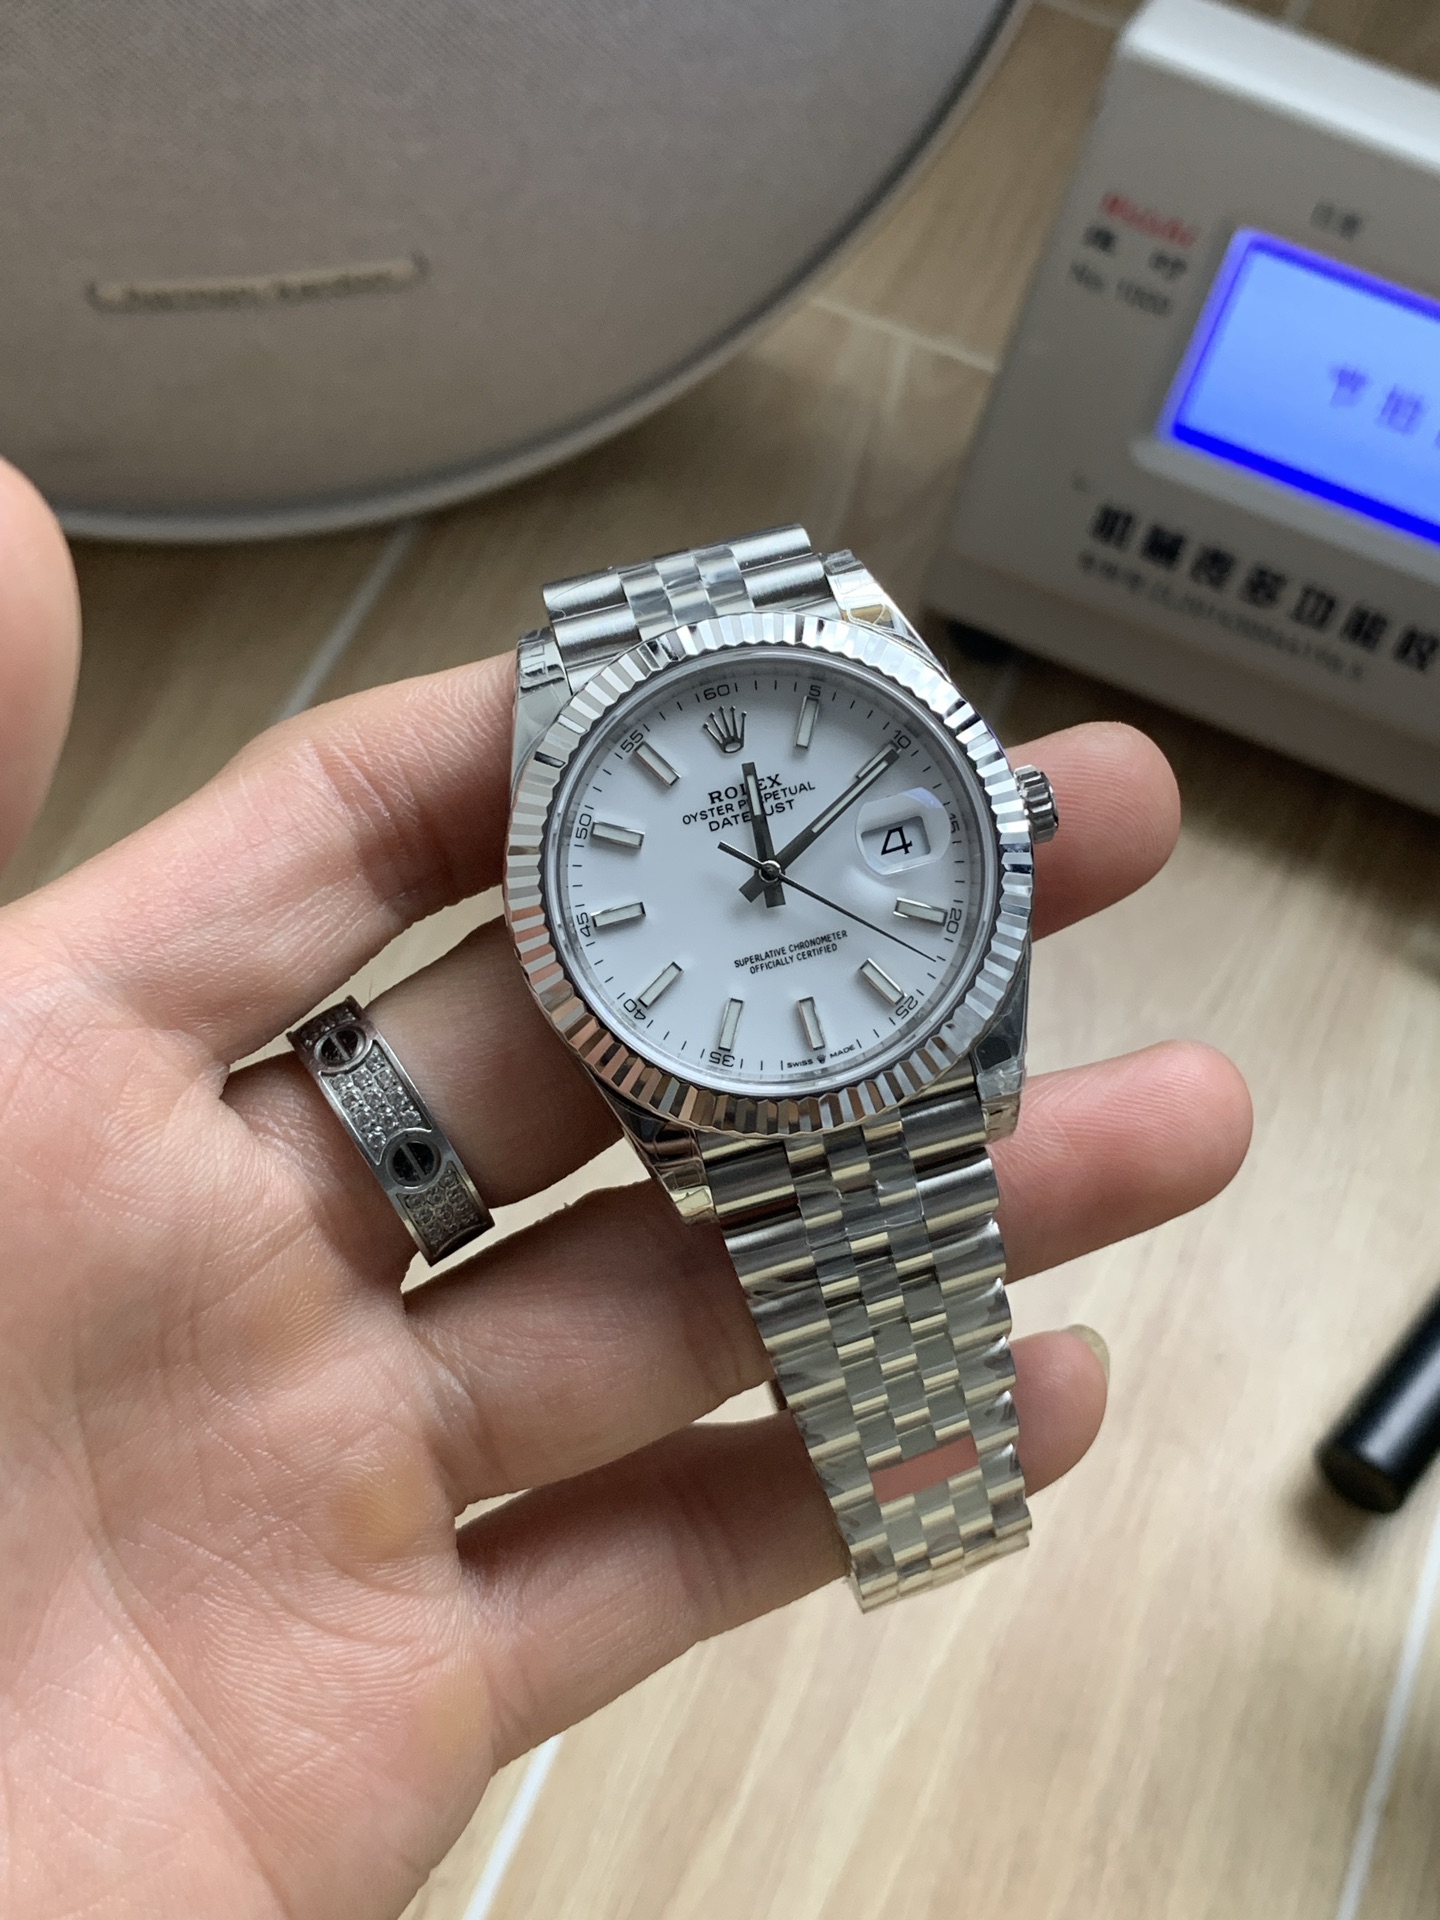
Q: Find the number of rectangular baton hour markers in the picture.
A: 10